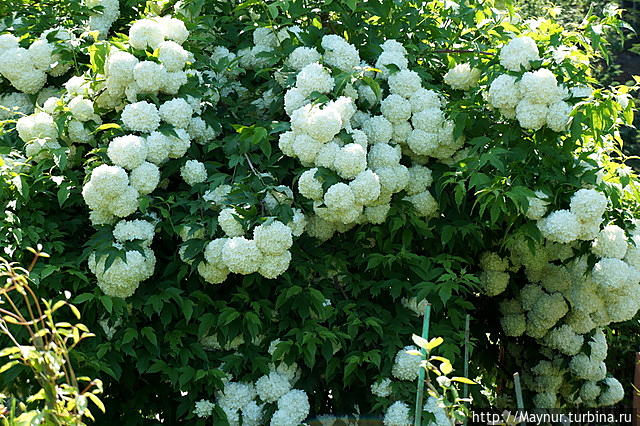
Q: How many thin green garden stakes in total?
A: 3